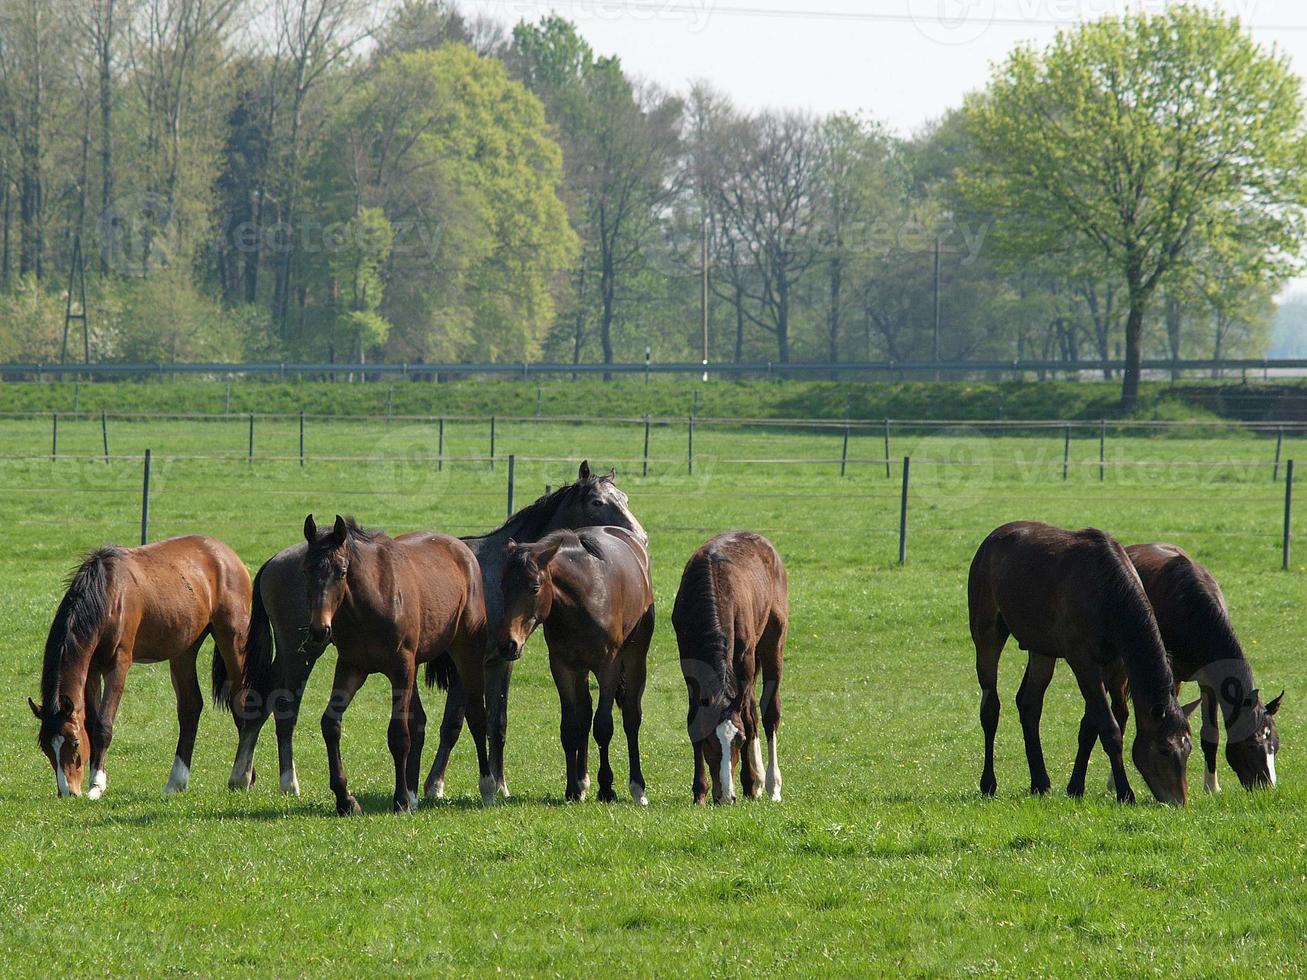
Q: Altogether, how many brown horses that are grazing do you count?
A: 4